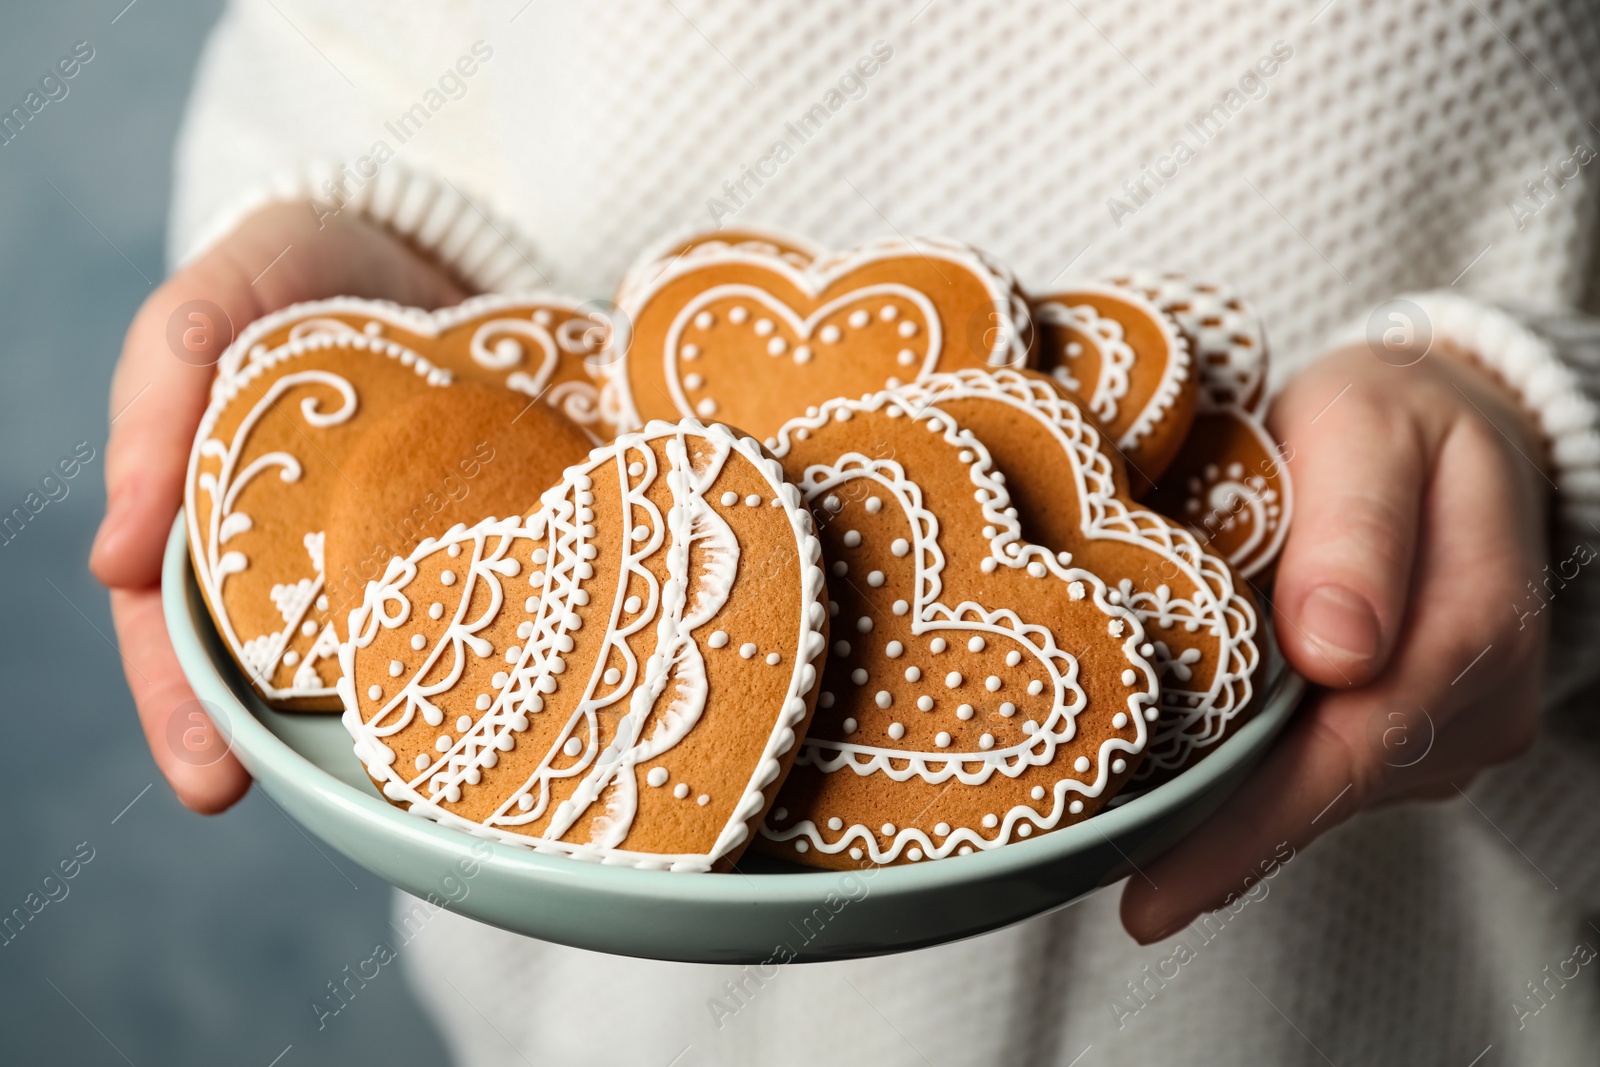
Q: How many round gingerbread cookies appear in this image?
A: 0